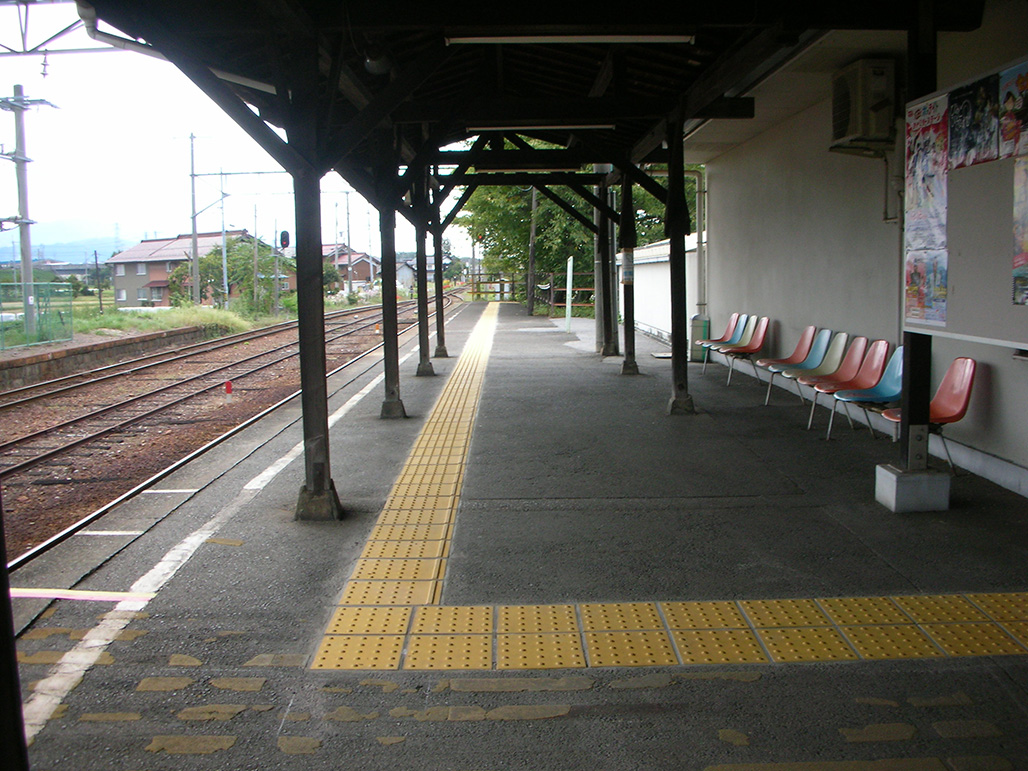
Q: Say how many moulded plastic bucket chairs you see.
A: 11